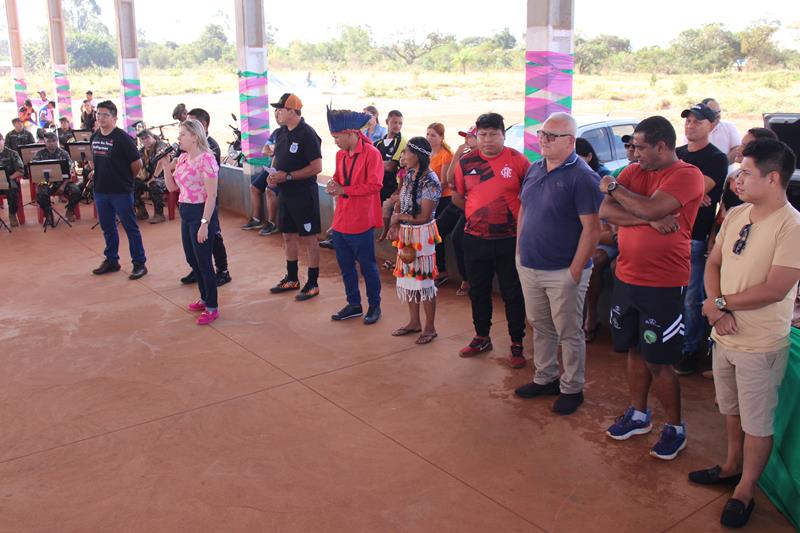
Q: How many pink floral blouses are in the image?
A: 1